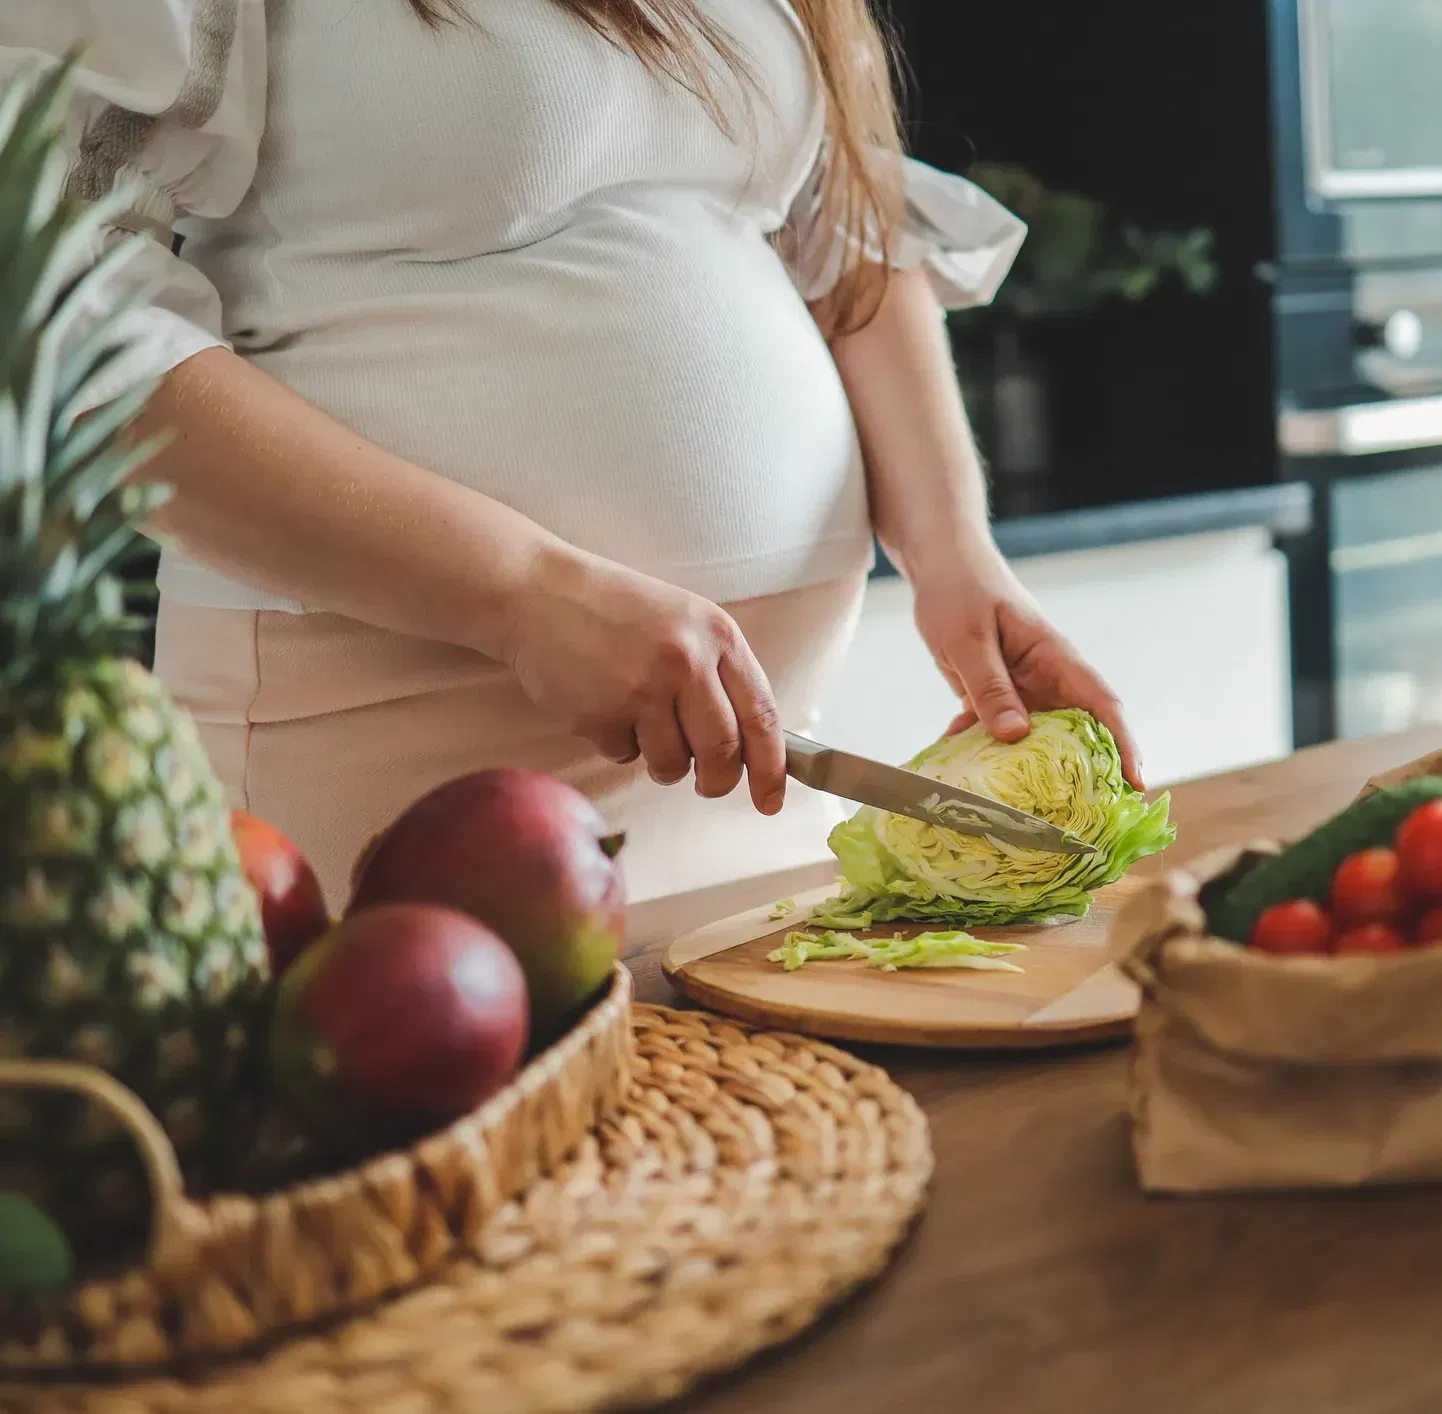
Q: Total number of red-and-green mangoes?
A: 2